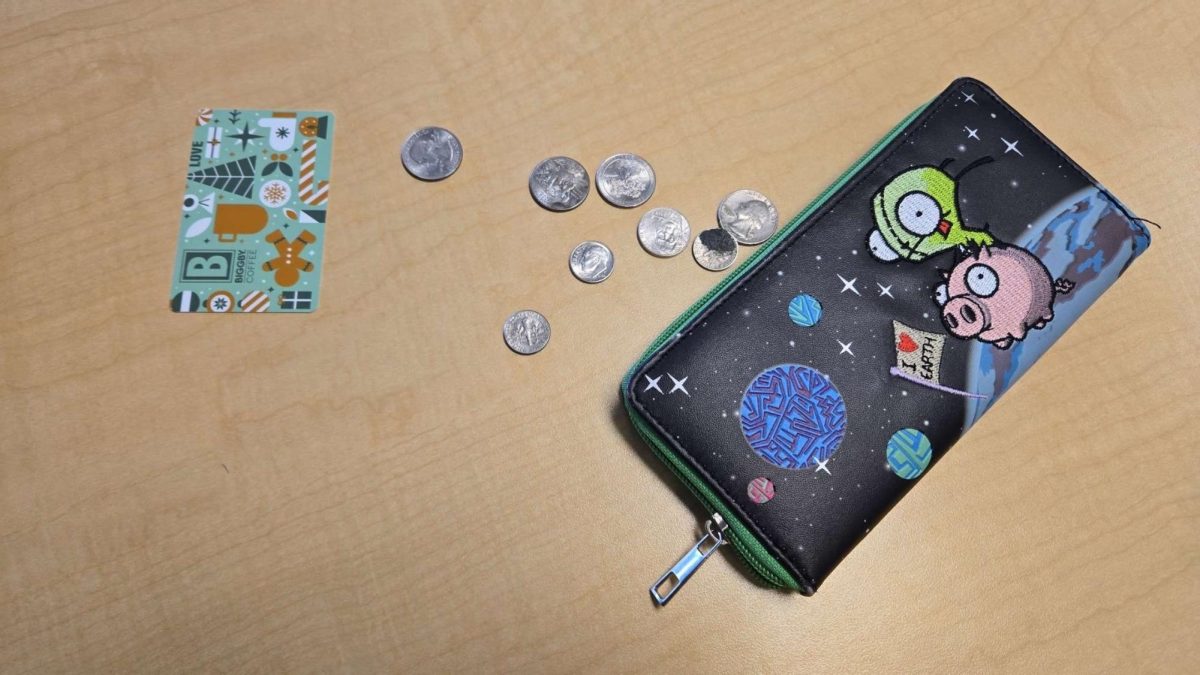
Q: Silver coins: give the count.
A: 8